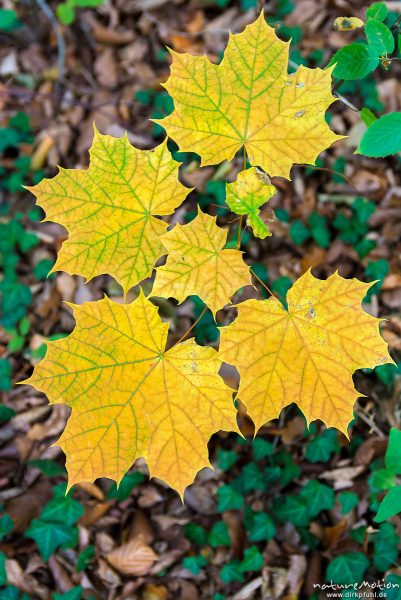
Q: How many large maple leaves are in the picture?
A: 4